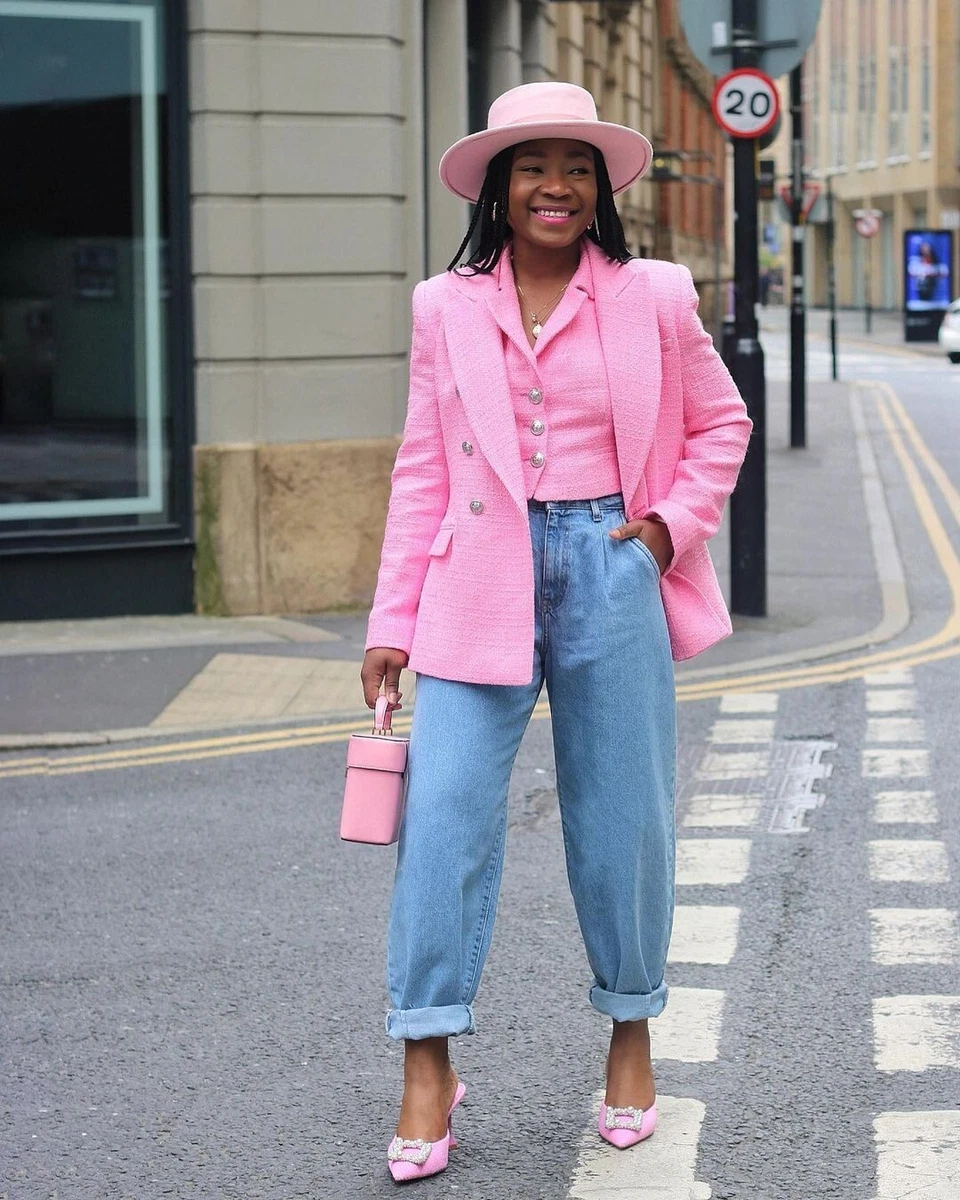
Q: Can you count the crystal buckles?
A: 2